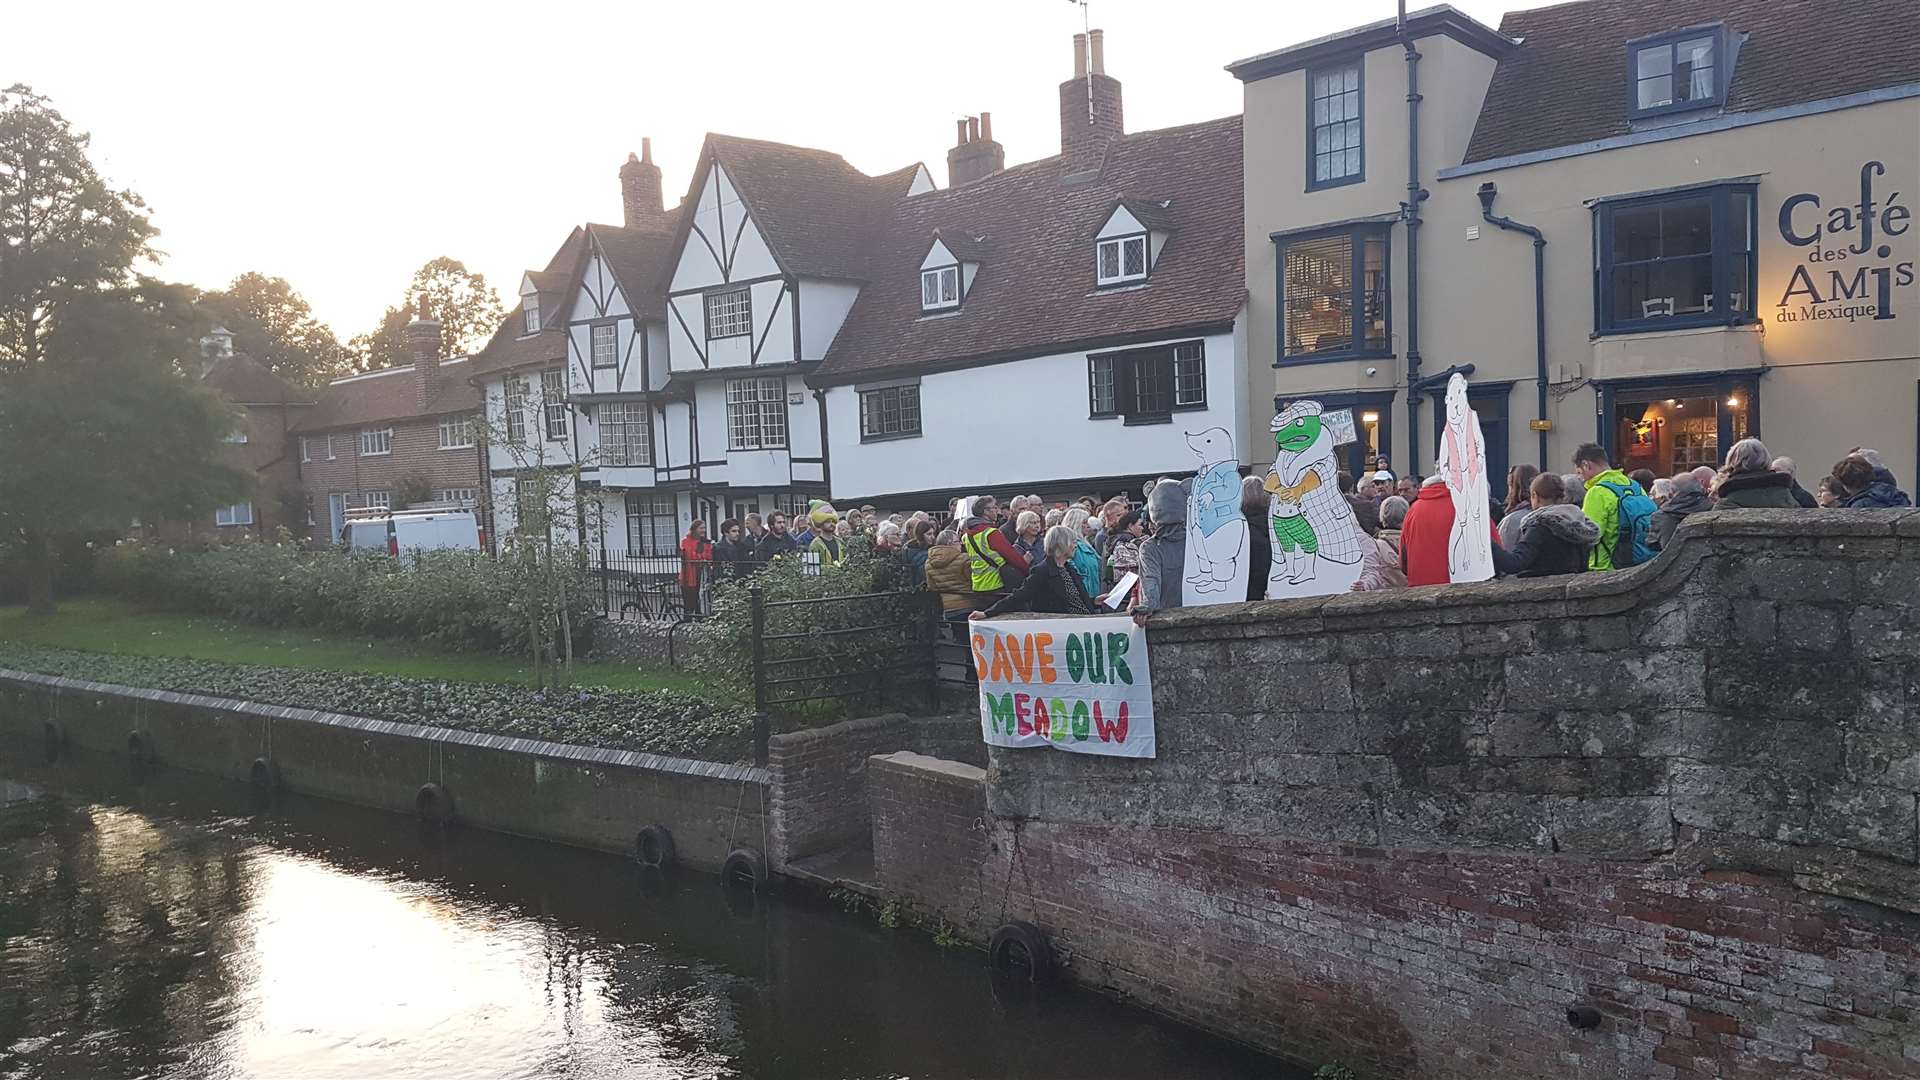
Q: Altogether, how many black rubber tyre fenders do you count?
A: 7